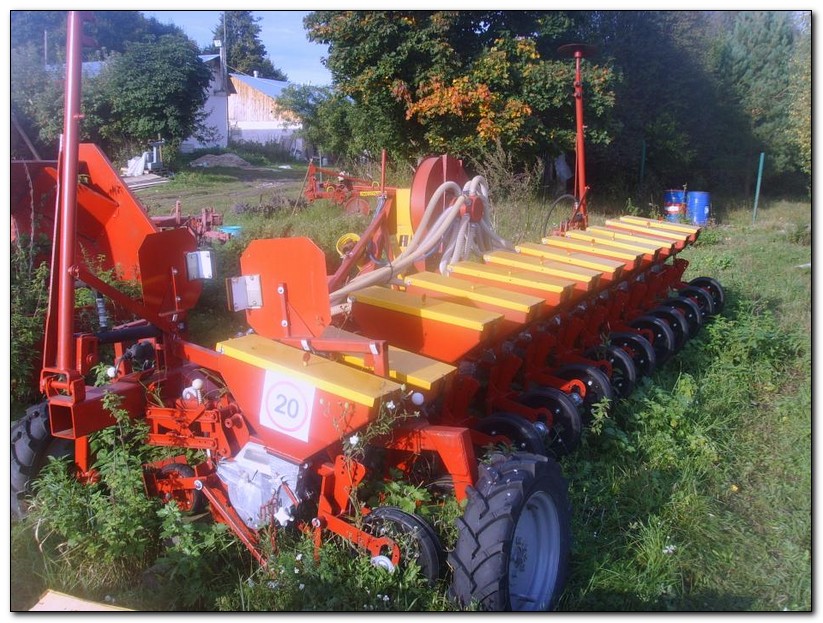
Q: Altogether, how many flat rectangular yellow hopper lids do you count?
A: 12